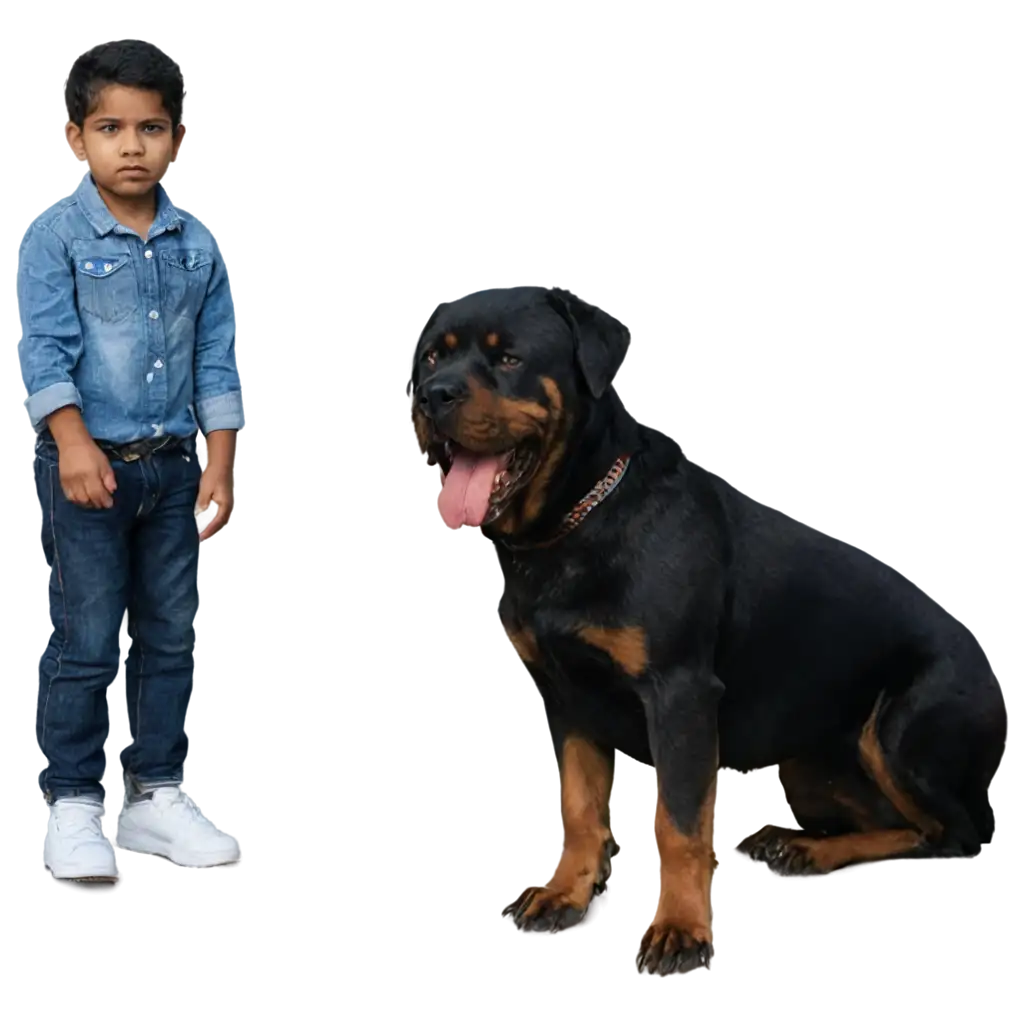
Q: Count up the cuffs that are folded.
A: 2